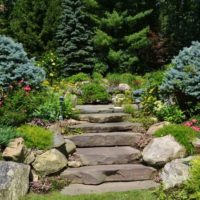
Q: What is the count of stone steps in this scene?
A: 7